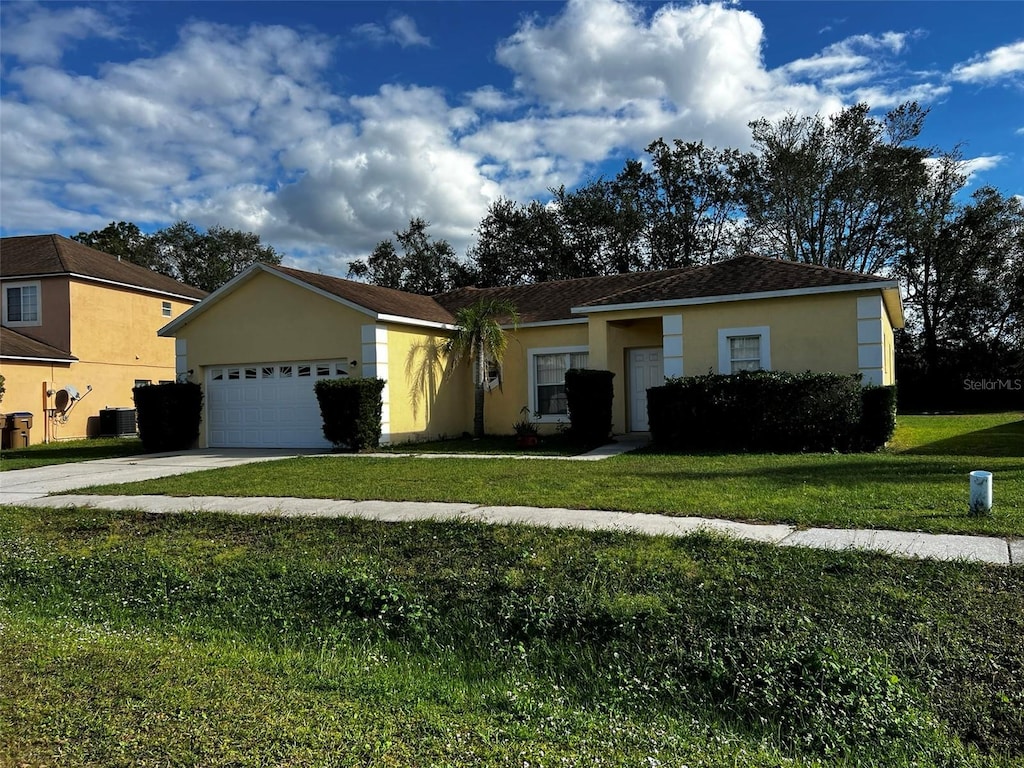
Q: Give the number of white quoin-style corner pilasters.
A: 4